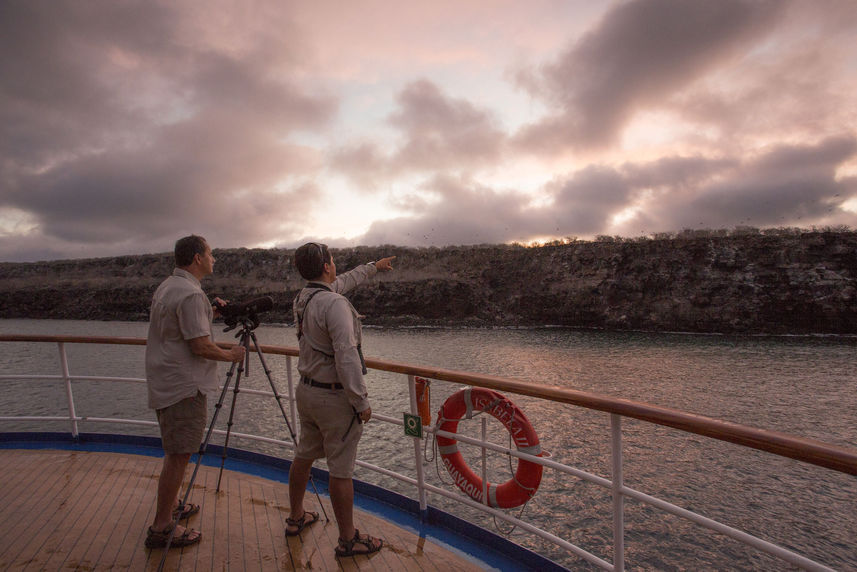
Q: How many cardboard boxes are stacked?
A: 0